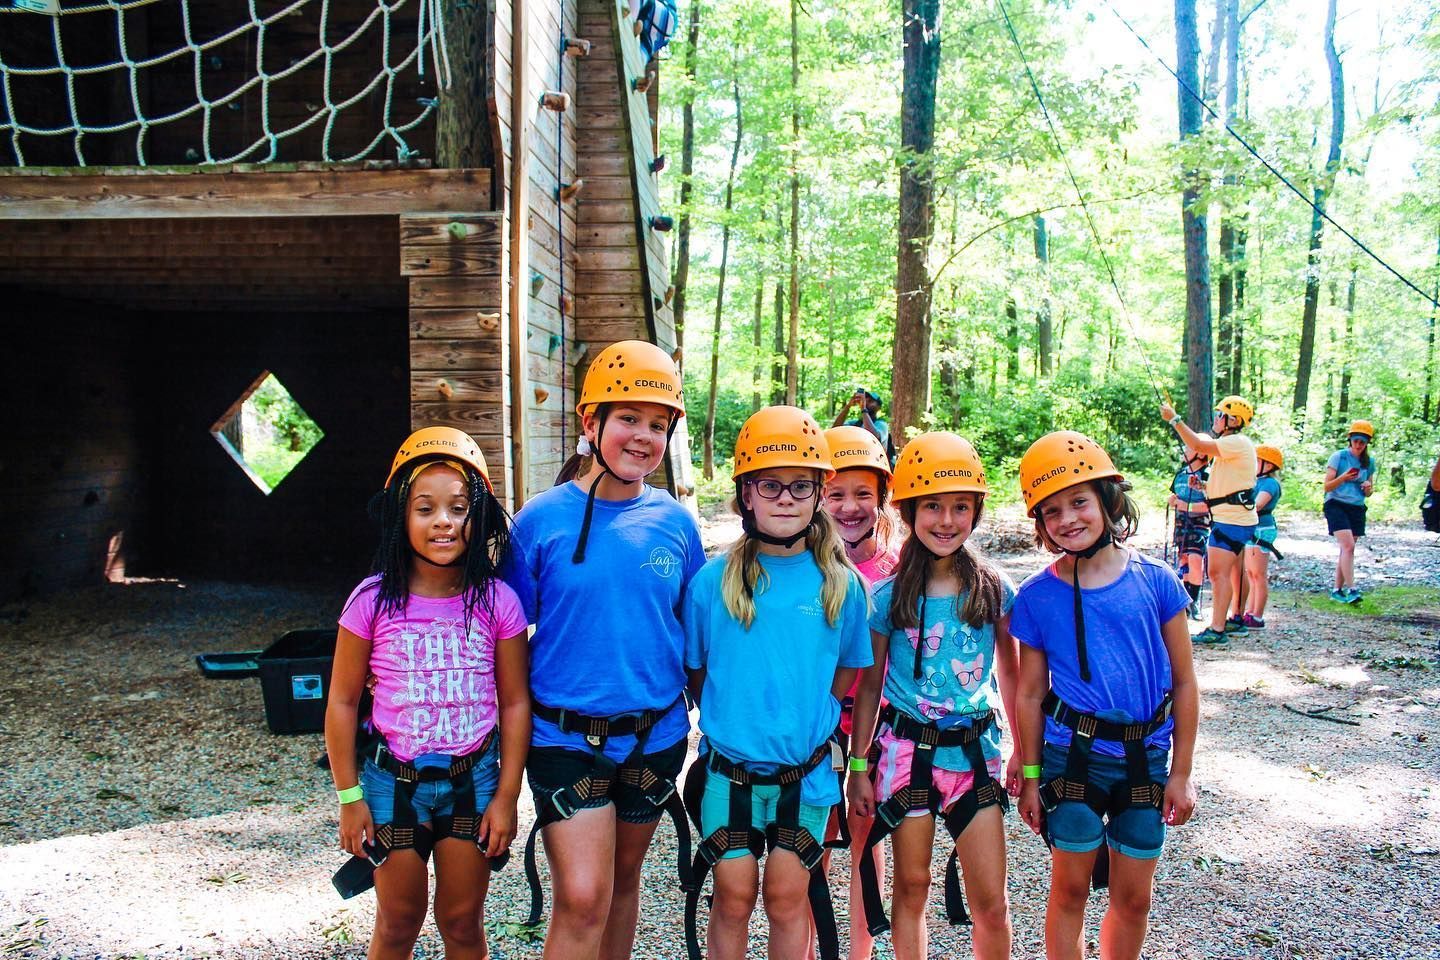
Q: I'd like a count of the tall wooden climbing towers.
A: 1